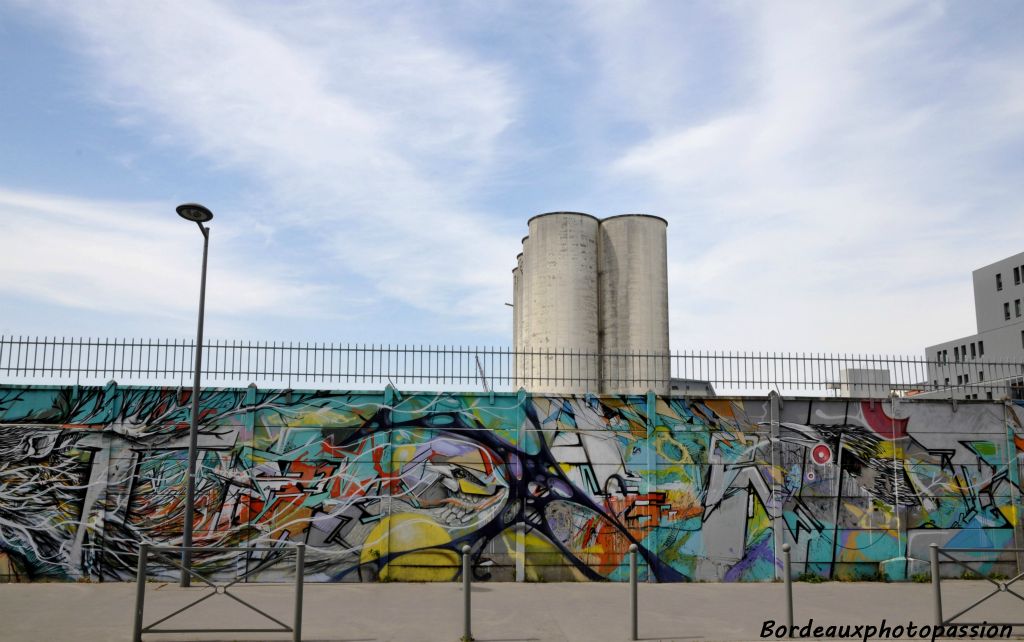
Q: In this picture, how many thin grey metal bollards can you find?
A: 3